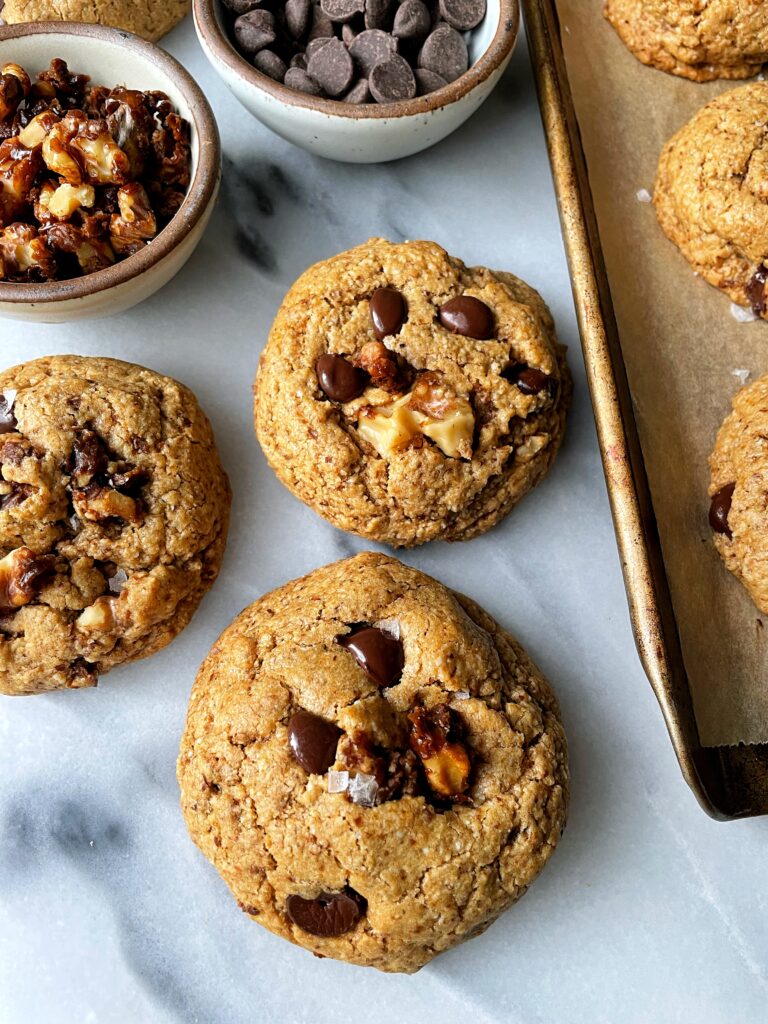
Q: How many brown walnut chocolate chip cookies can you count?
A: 7